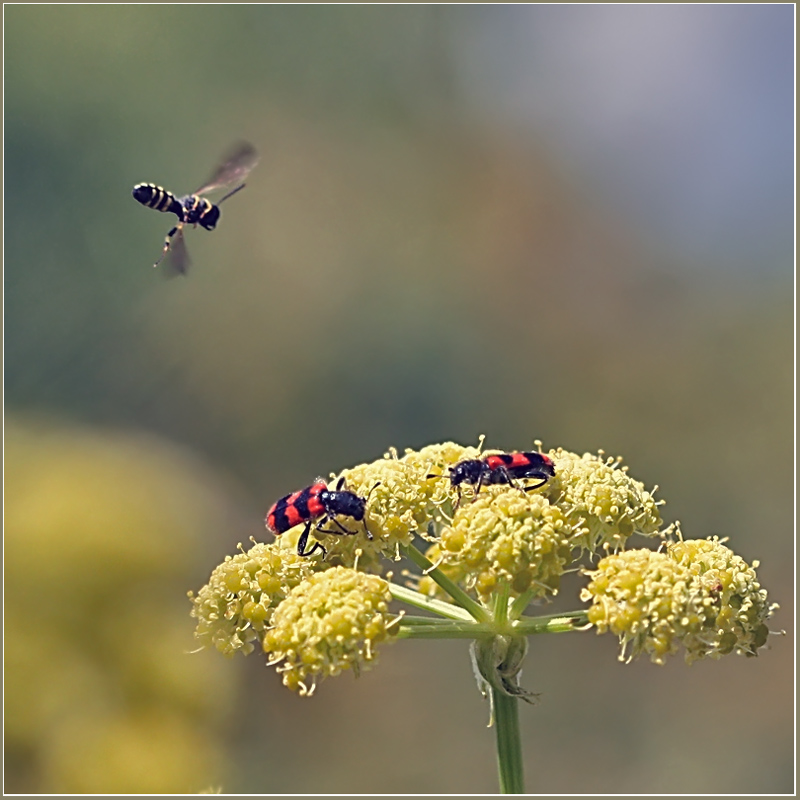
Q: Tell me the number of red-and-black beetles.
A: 2